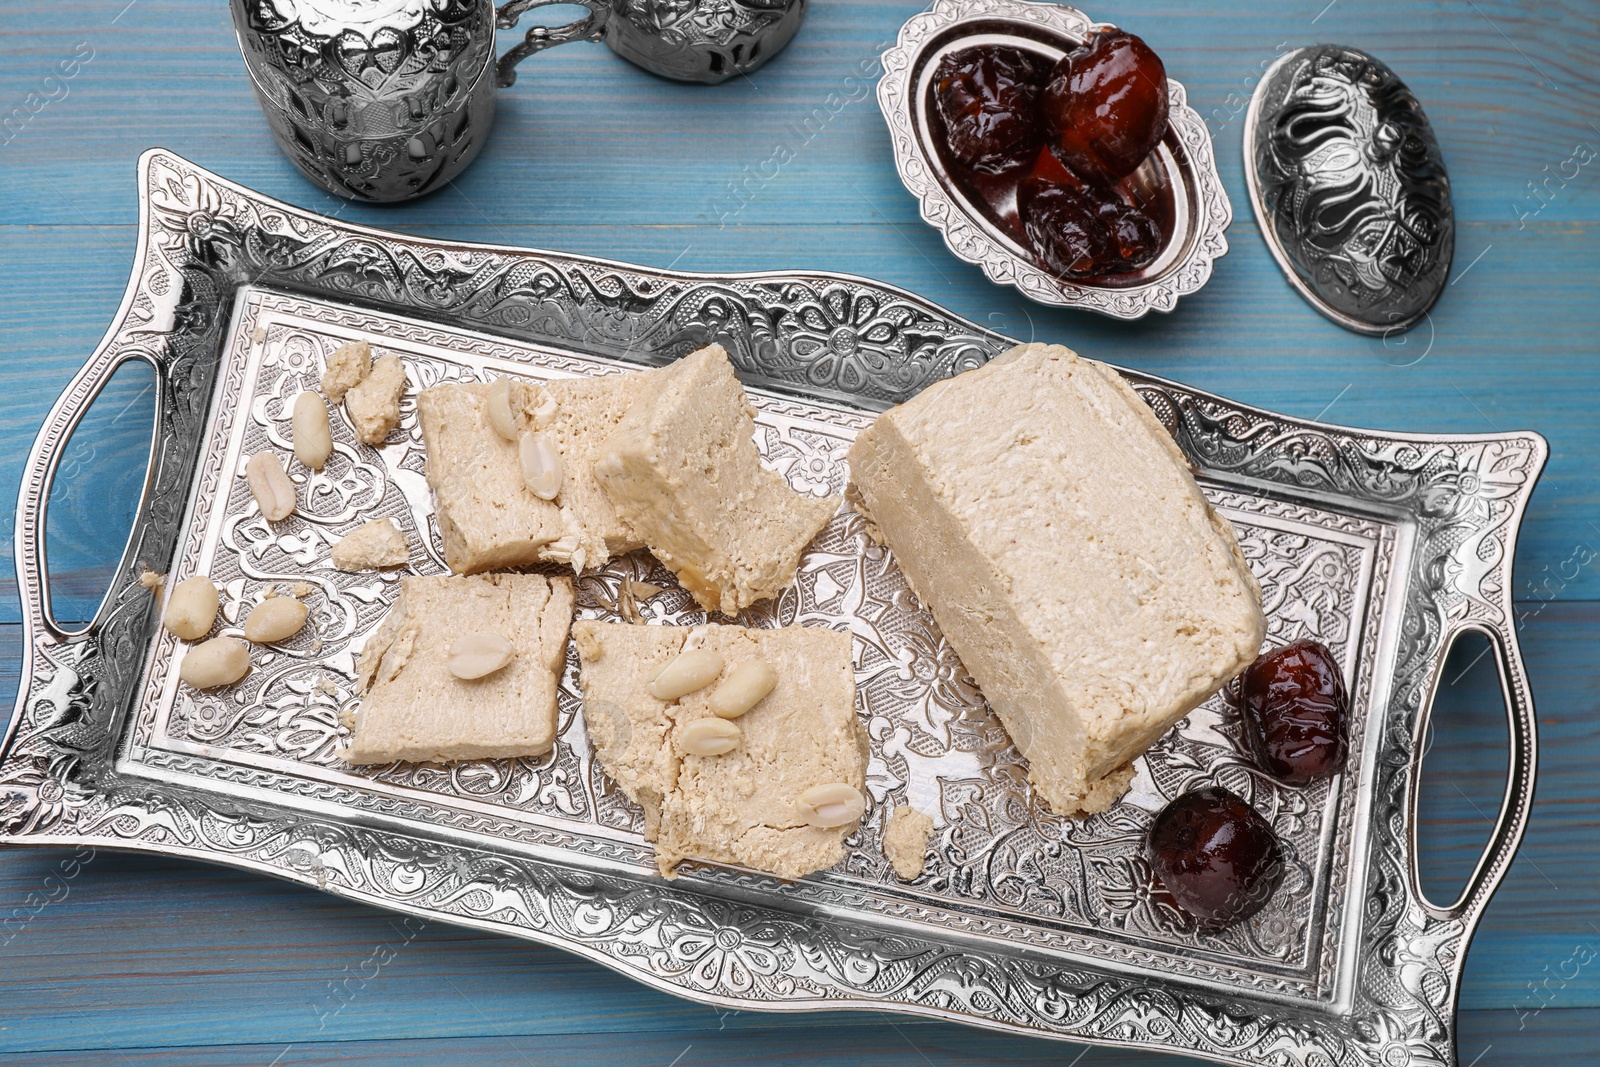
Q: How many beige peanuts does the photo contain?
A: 12